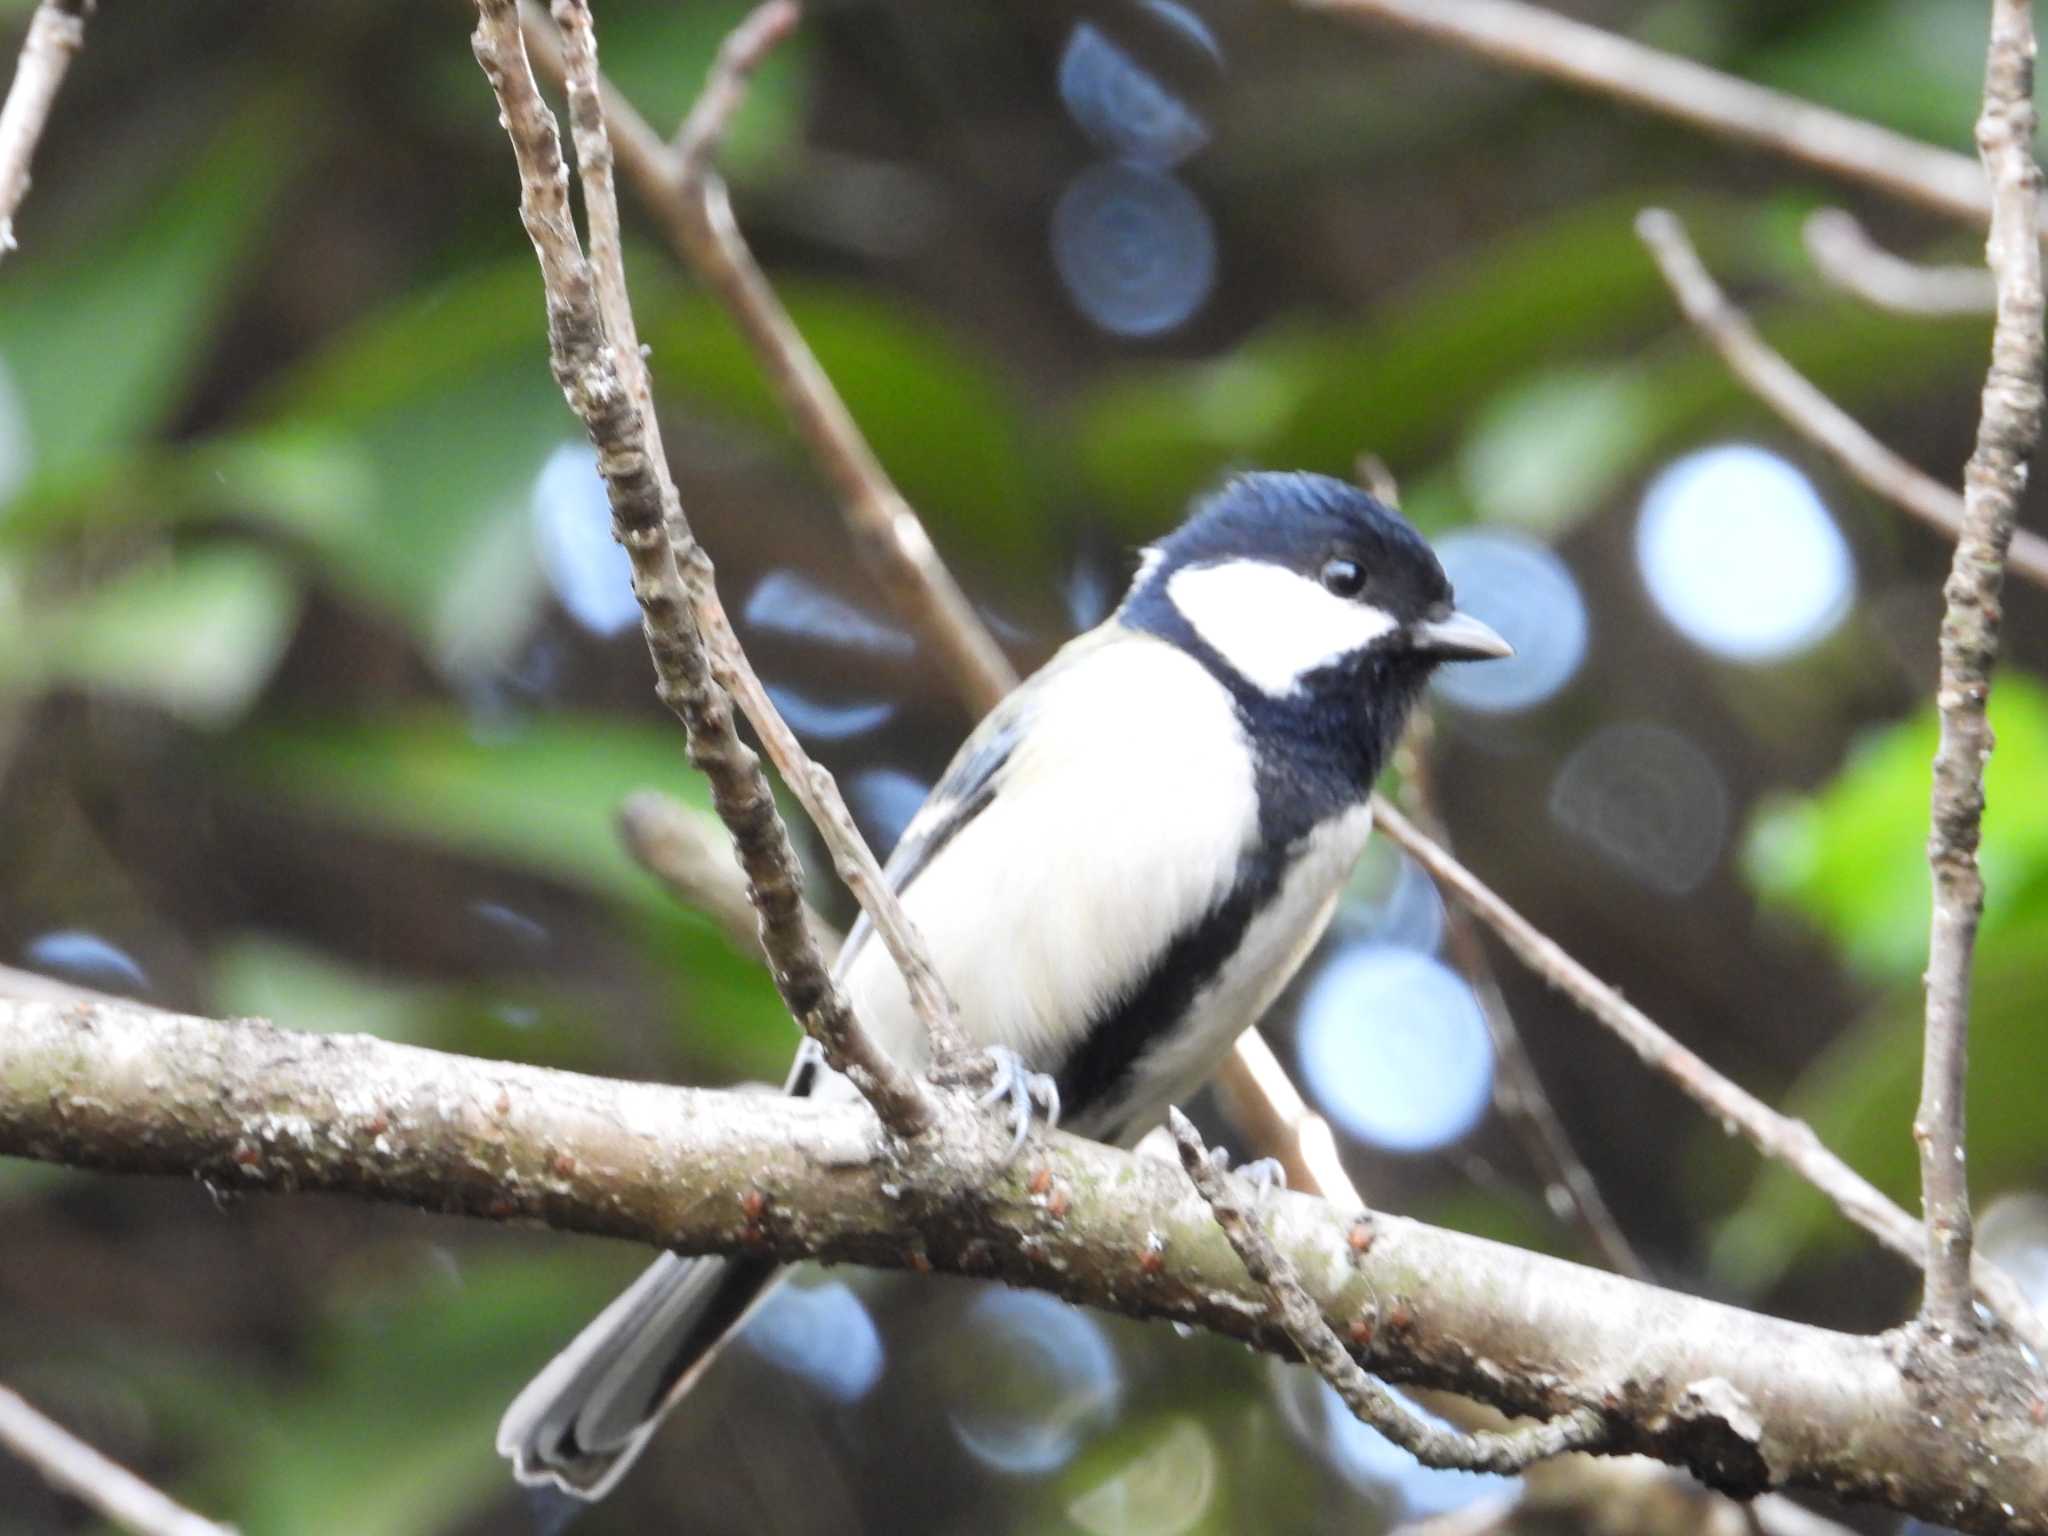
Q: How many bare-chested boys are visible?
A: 0